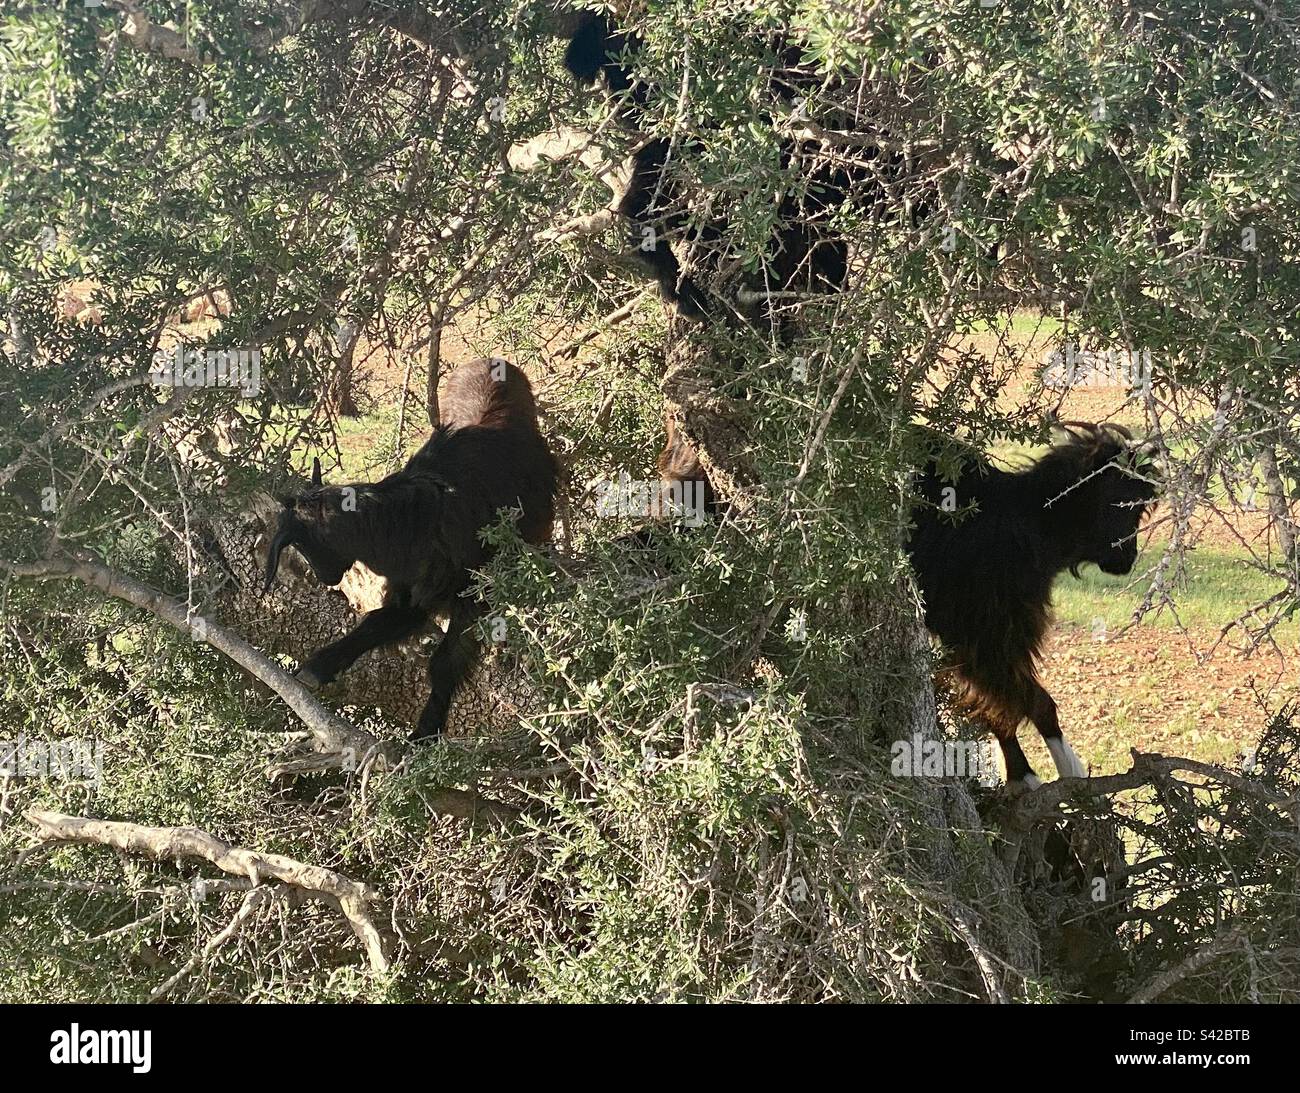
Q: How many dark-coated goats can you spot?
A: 3